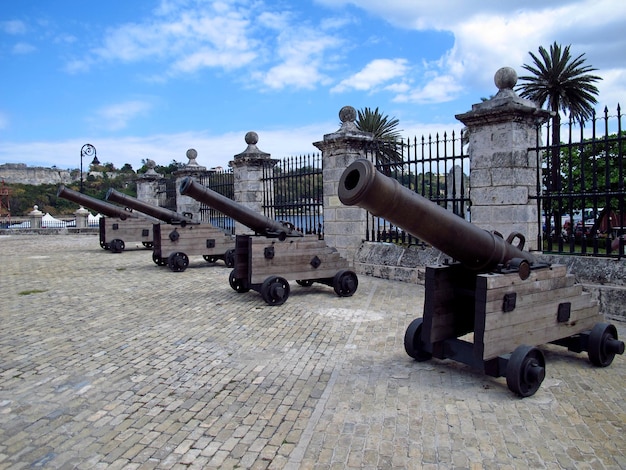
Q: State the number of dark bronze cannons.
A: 4